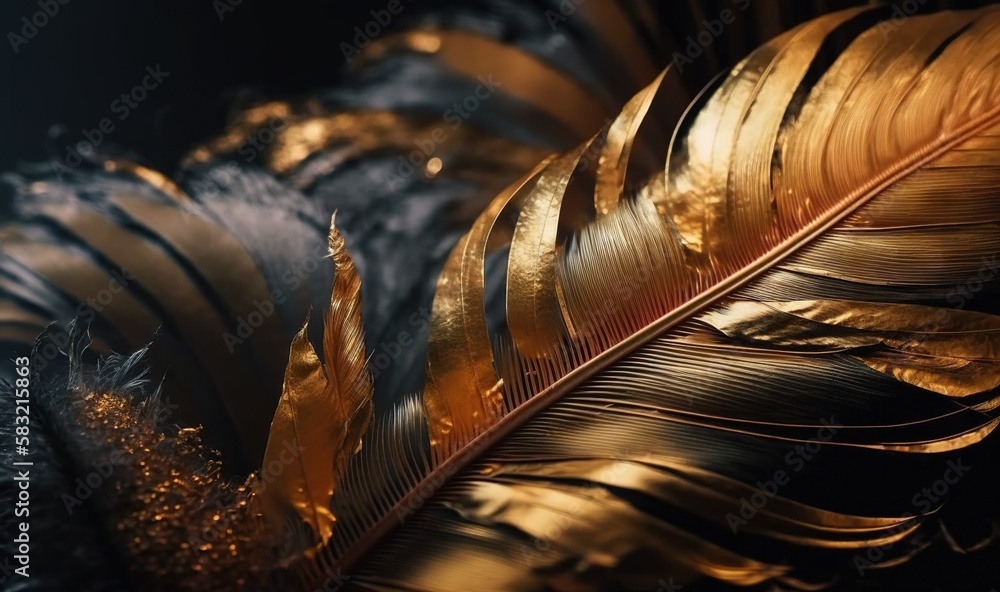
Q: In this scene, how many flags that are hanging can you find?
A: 0